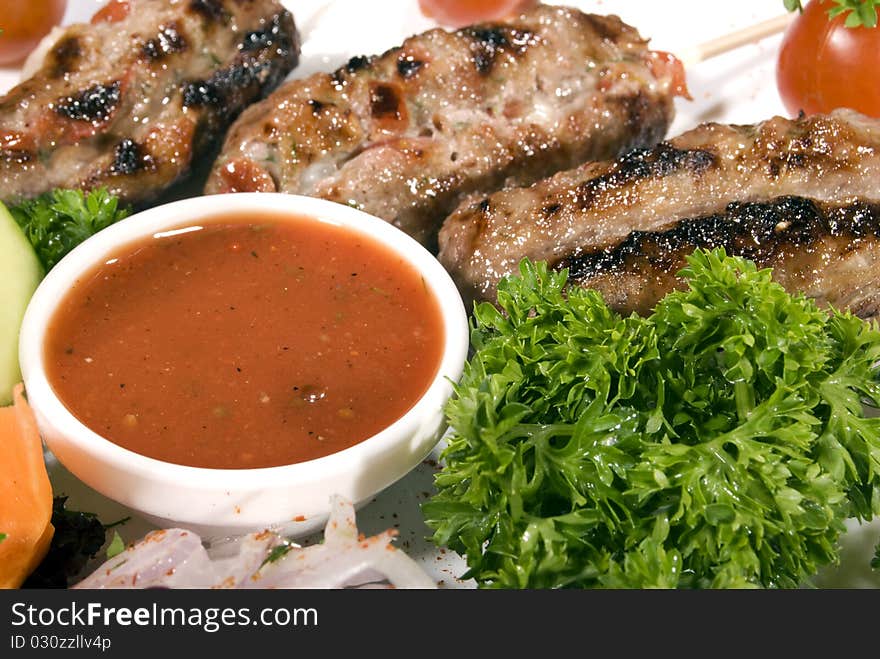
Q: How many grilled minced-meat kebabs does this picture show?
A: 3